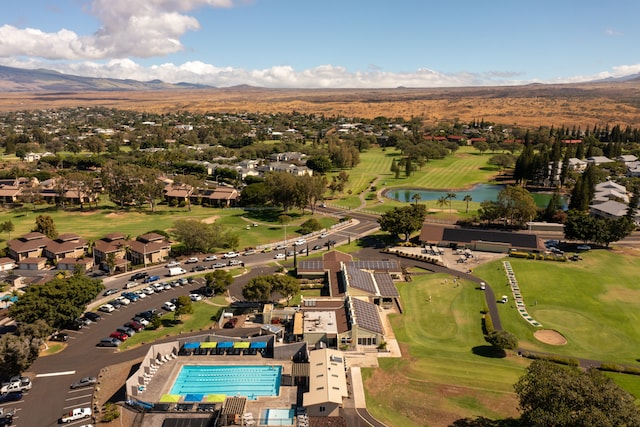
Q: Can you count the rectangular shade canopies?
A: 8